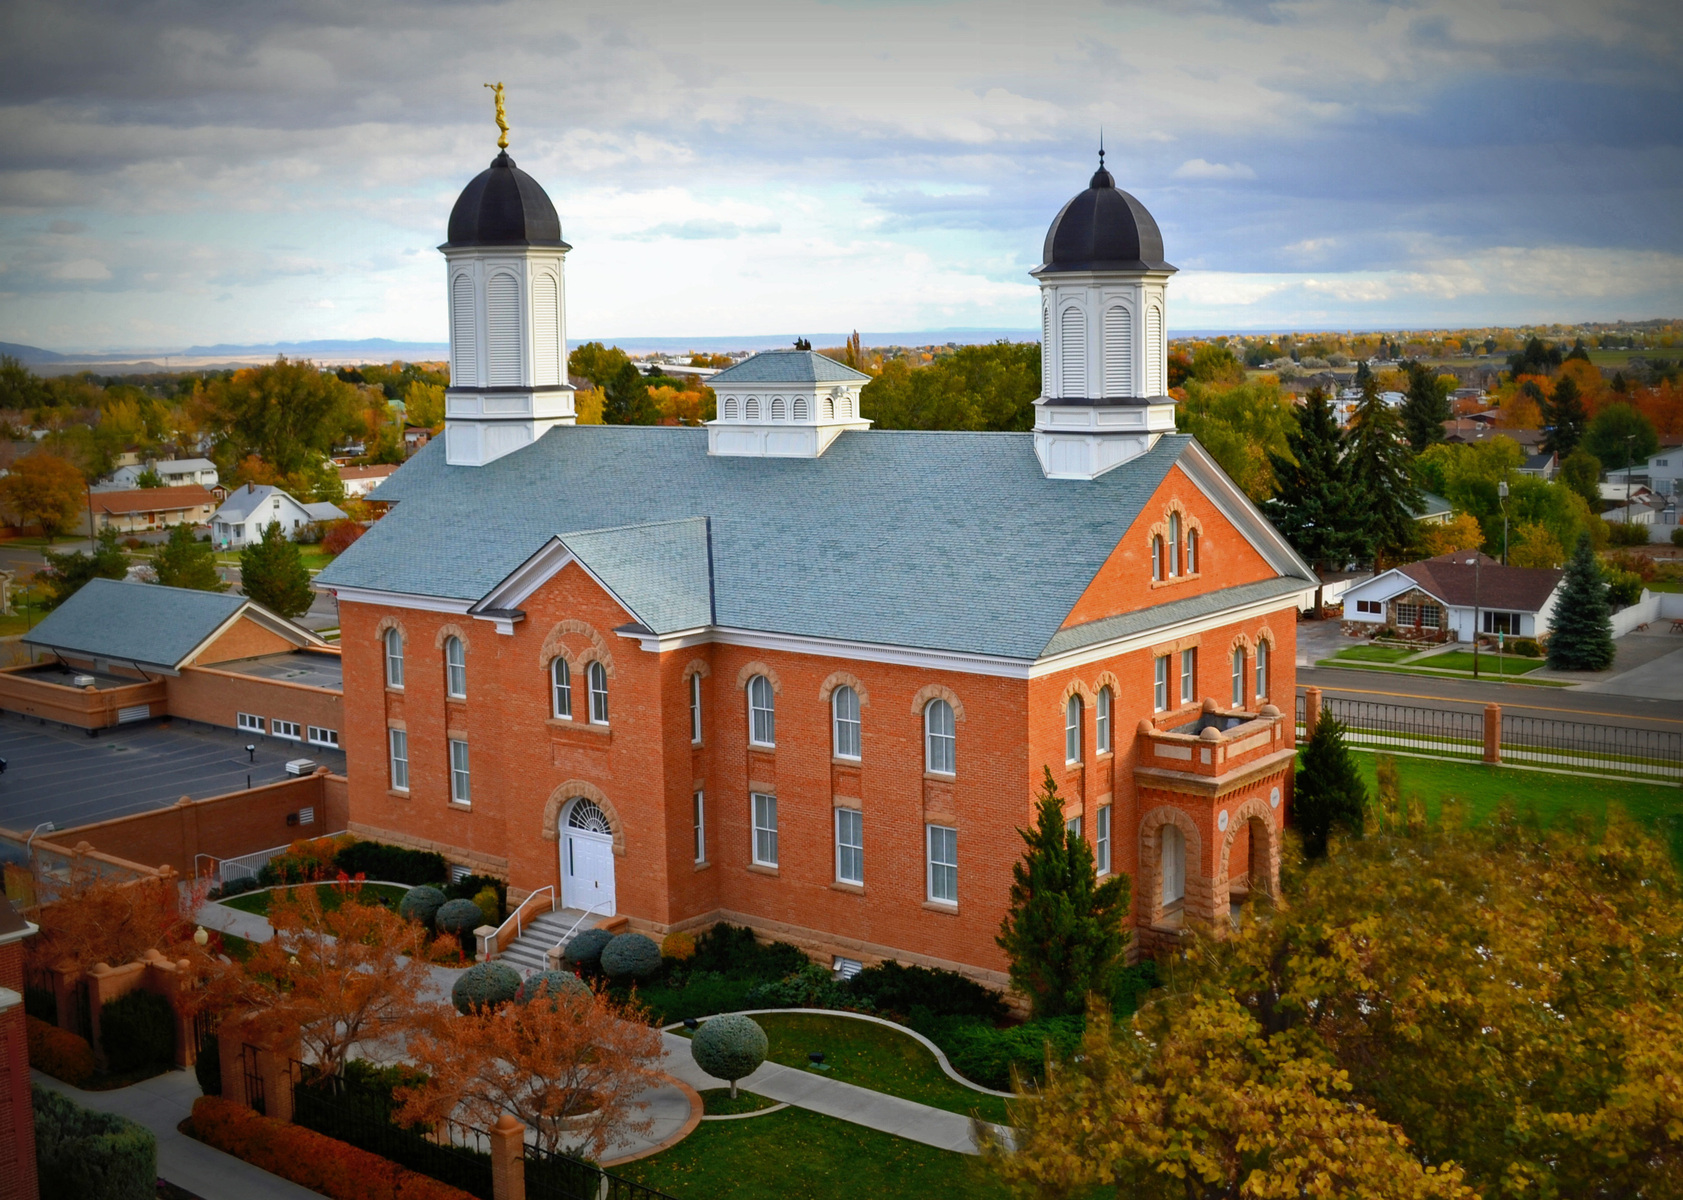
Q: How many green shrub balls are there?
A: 7